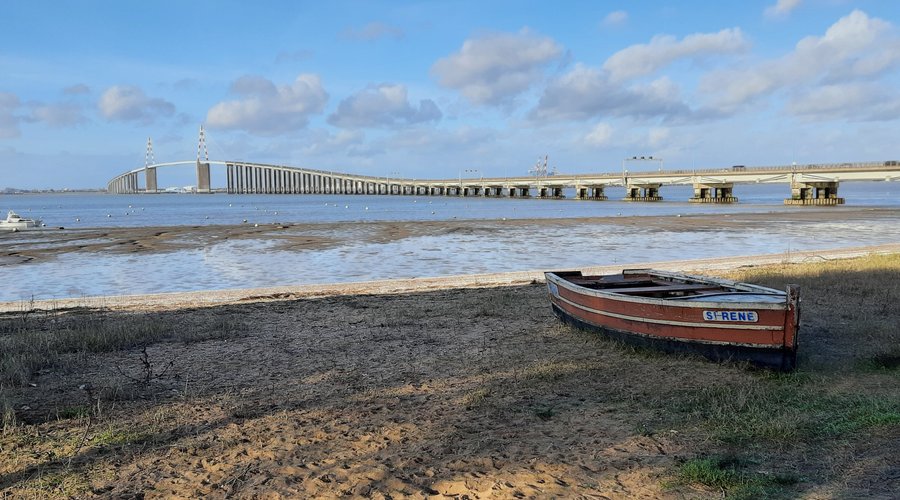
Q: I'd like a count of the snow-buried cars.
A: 0